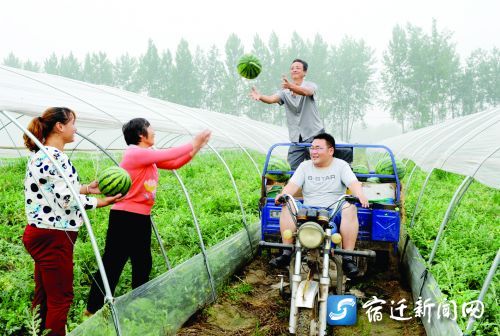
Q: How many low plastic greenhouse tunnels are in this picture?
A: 2